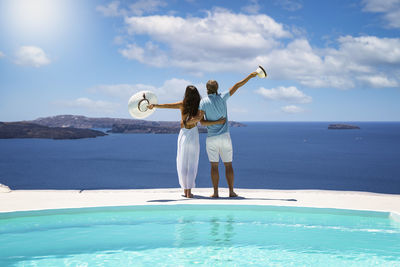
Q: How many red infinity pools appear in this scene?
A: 0